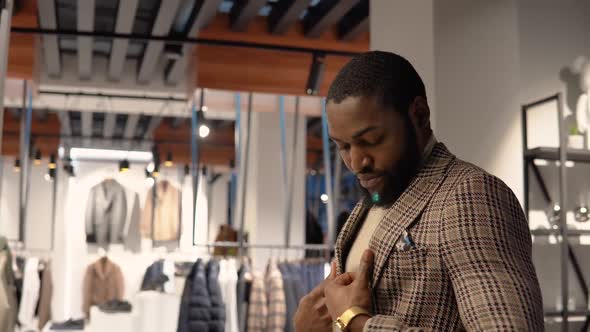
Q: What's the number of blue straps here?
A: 5